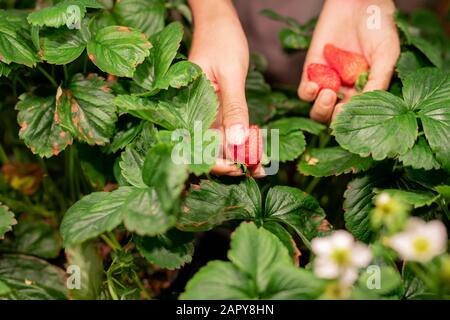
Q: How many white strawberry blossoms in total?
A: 2